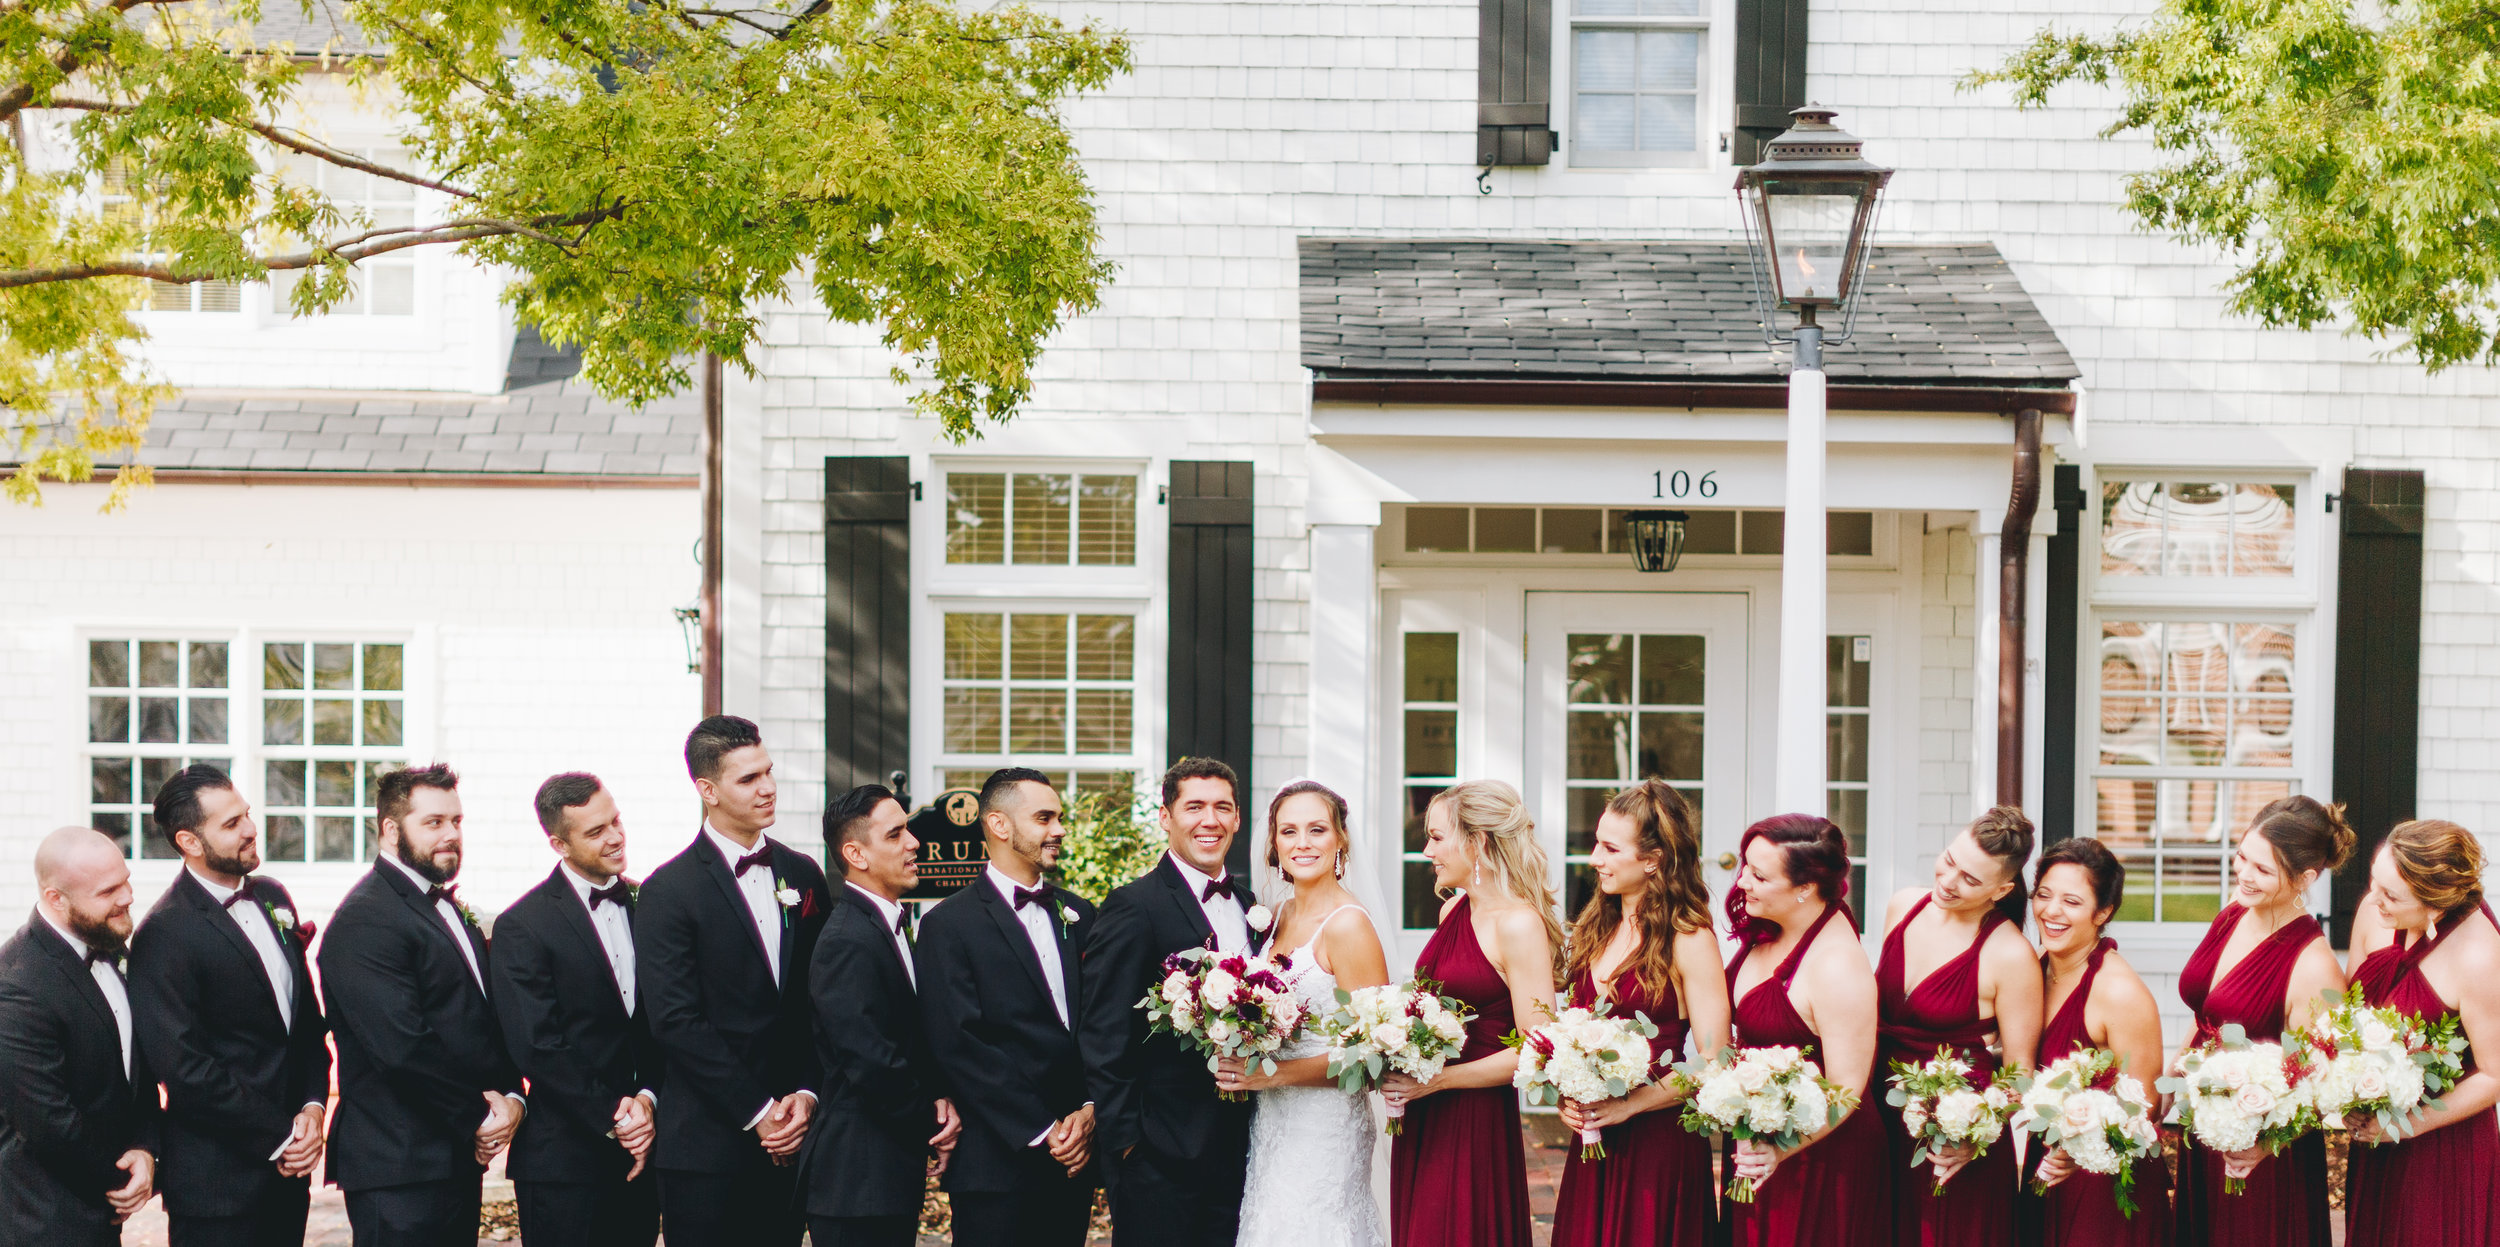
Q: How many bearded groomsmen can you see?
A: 4